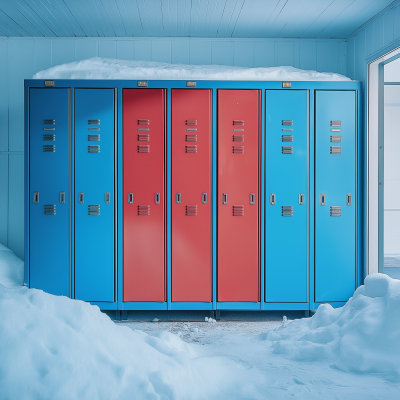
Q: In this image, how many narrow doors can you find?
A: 7